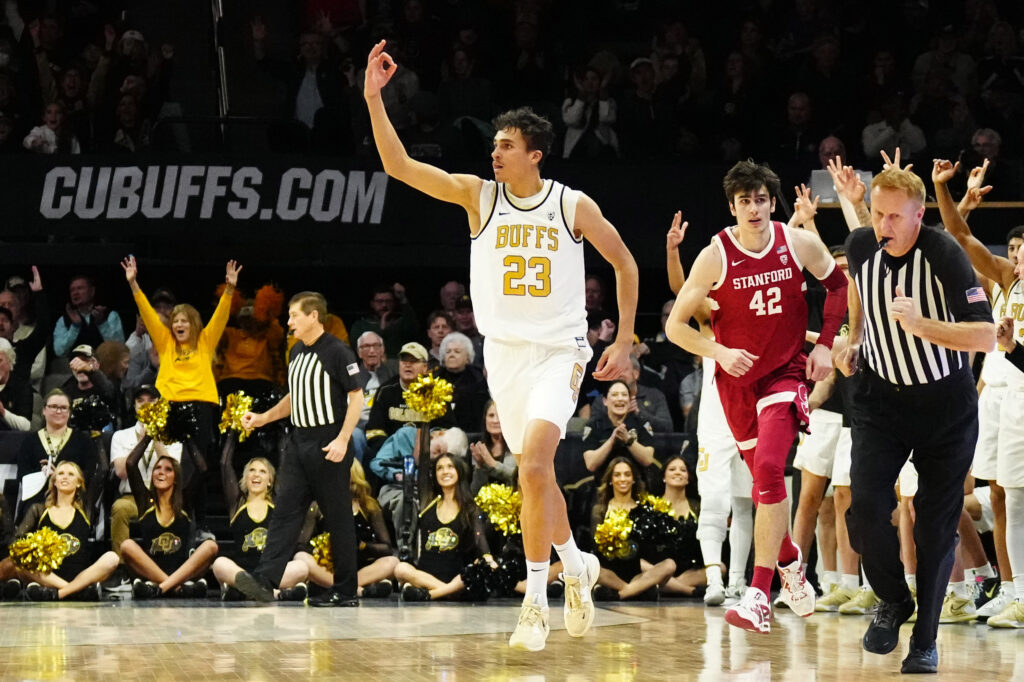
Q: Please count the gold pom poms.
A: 8